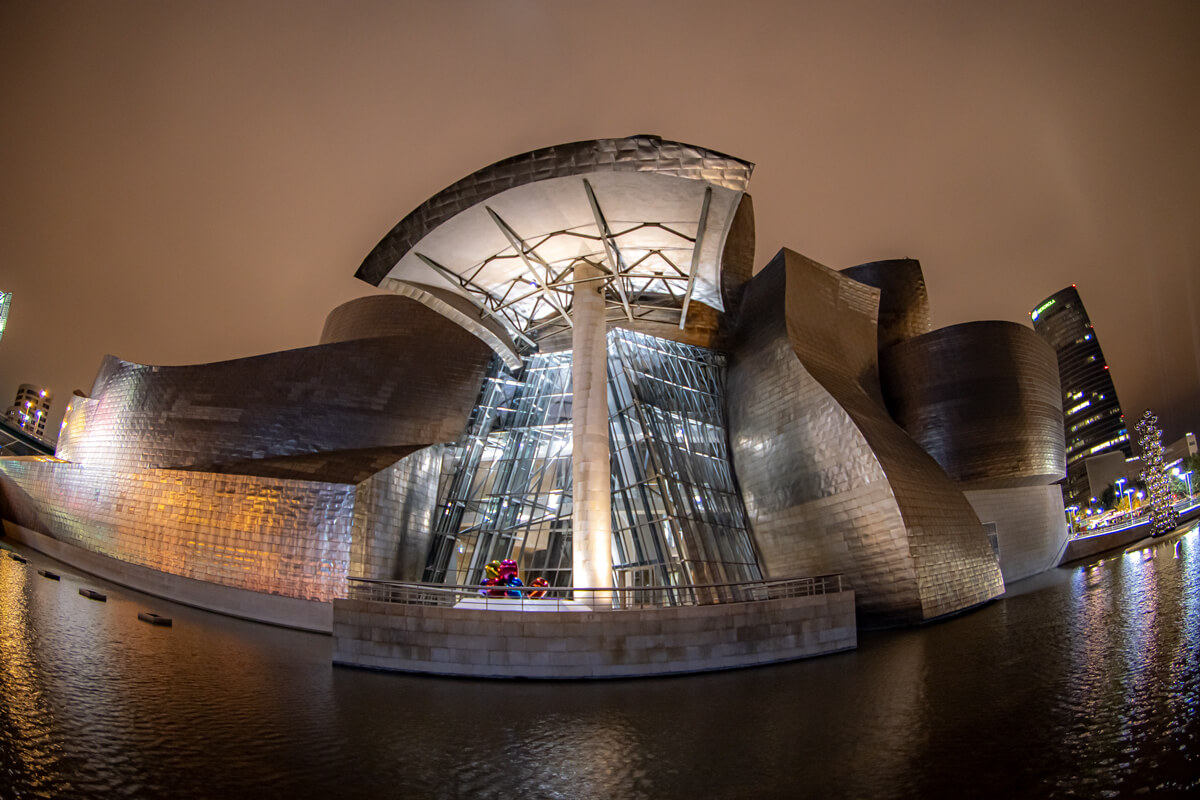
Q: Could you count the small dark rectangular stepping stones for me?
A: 4